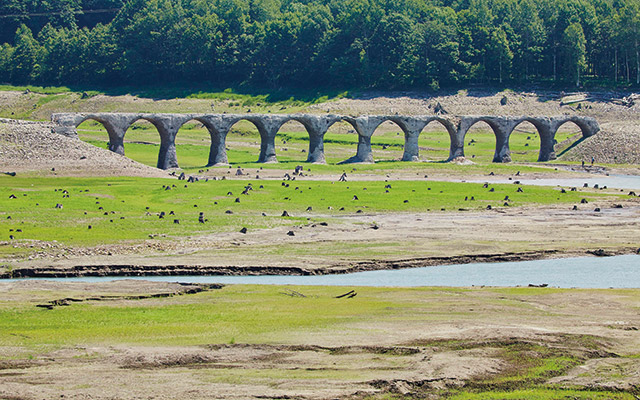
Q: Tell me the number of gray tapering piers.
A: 10